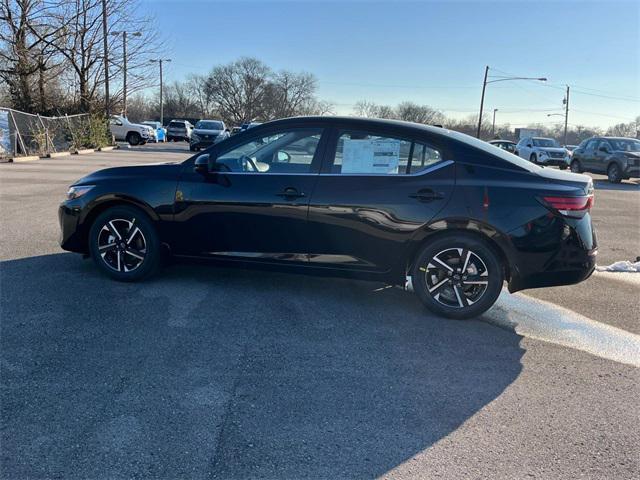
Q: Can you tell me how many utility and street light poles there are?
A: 6